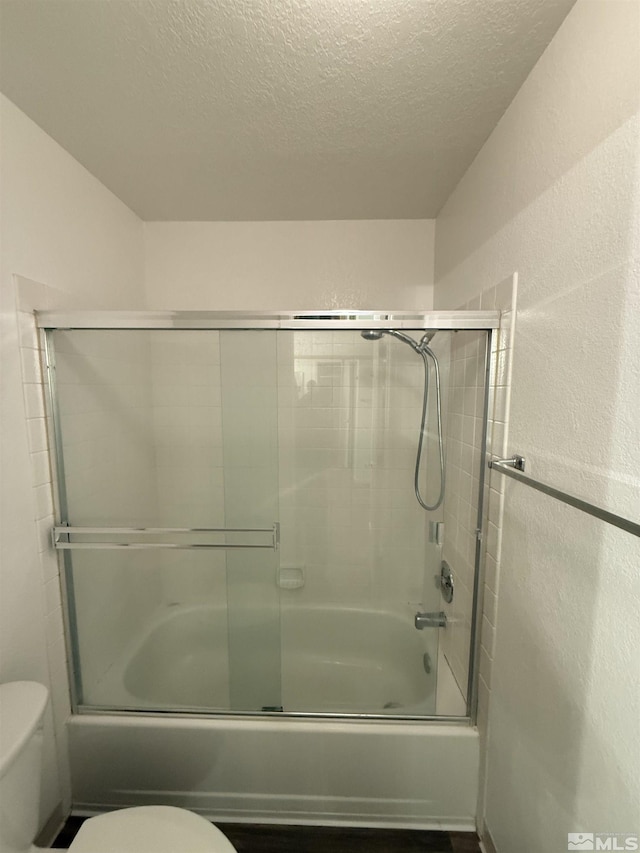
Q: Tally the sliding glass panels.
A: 2